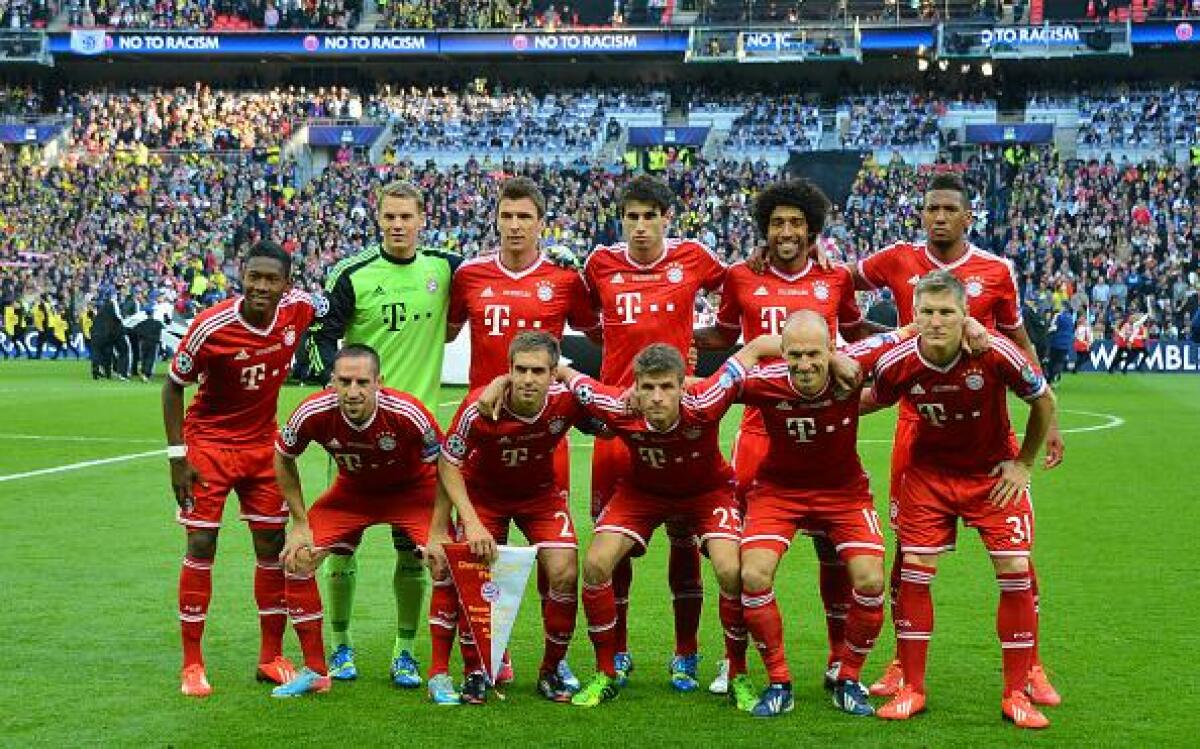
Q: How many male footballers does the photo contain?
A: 11